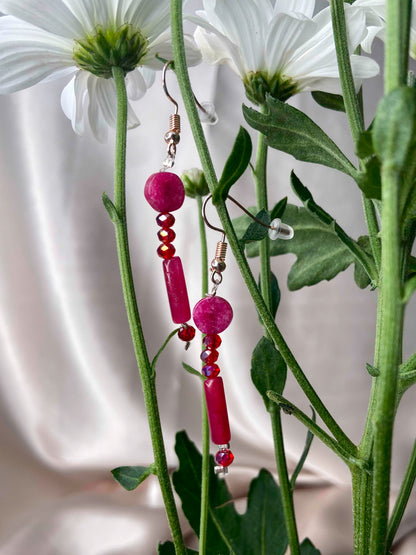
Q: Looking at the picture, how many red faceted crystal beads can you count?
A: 8